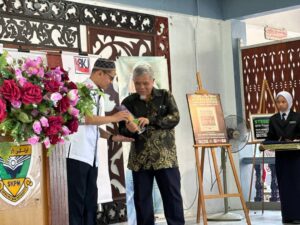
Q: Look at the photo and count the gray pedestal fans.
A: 1